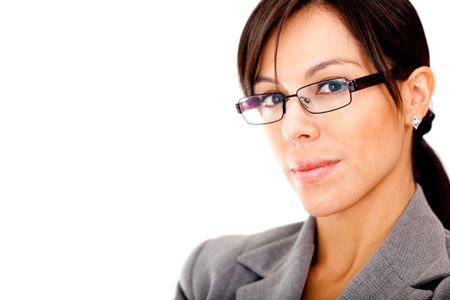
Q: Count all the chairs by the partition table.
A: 0